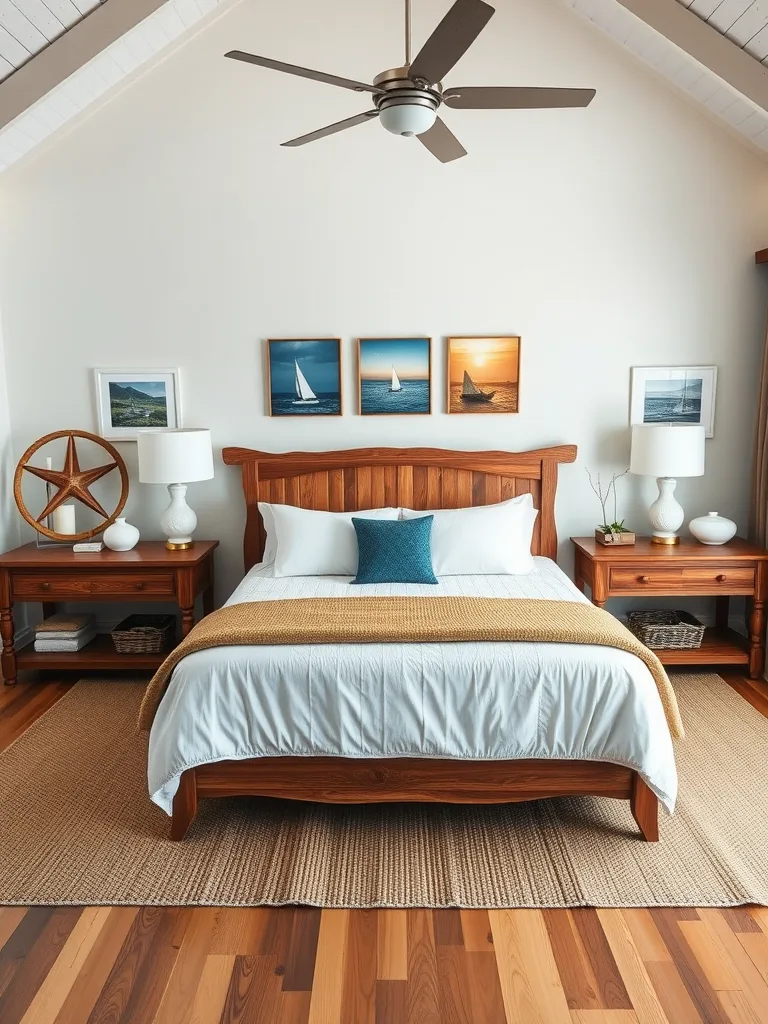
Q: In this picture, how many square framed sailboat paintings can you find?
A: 3